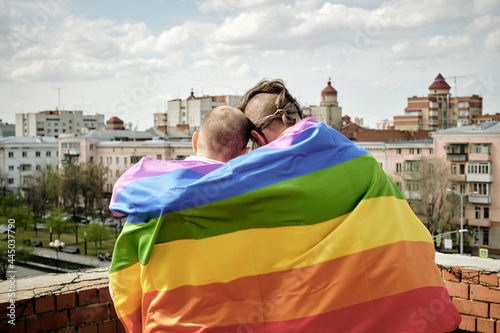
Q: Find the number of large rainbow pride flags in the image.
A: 1